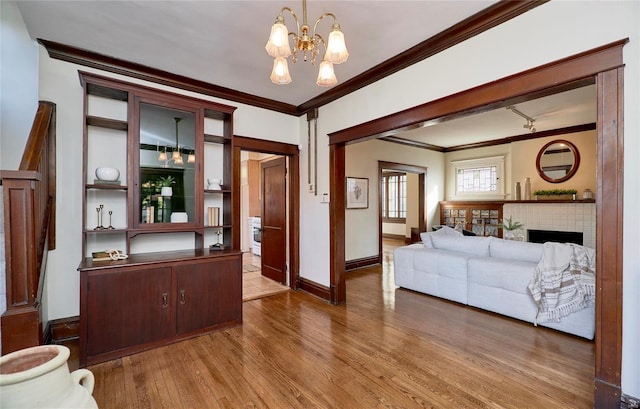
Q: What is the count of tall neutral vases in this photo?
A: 2